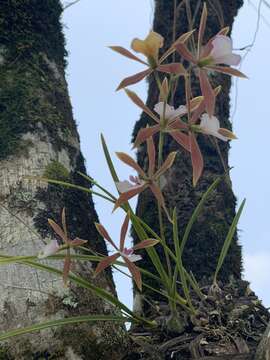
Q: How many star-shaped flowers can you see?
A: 7